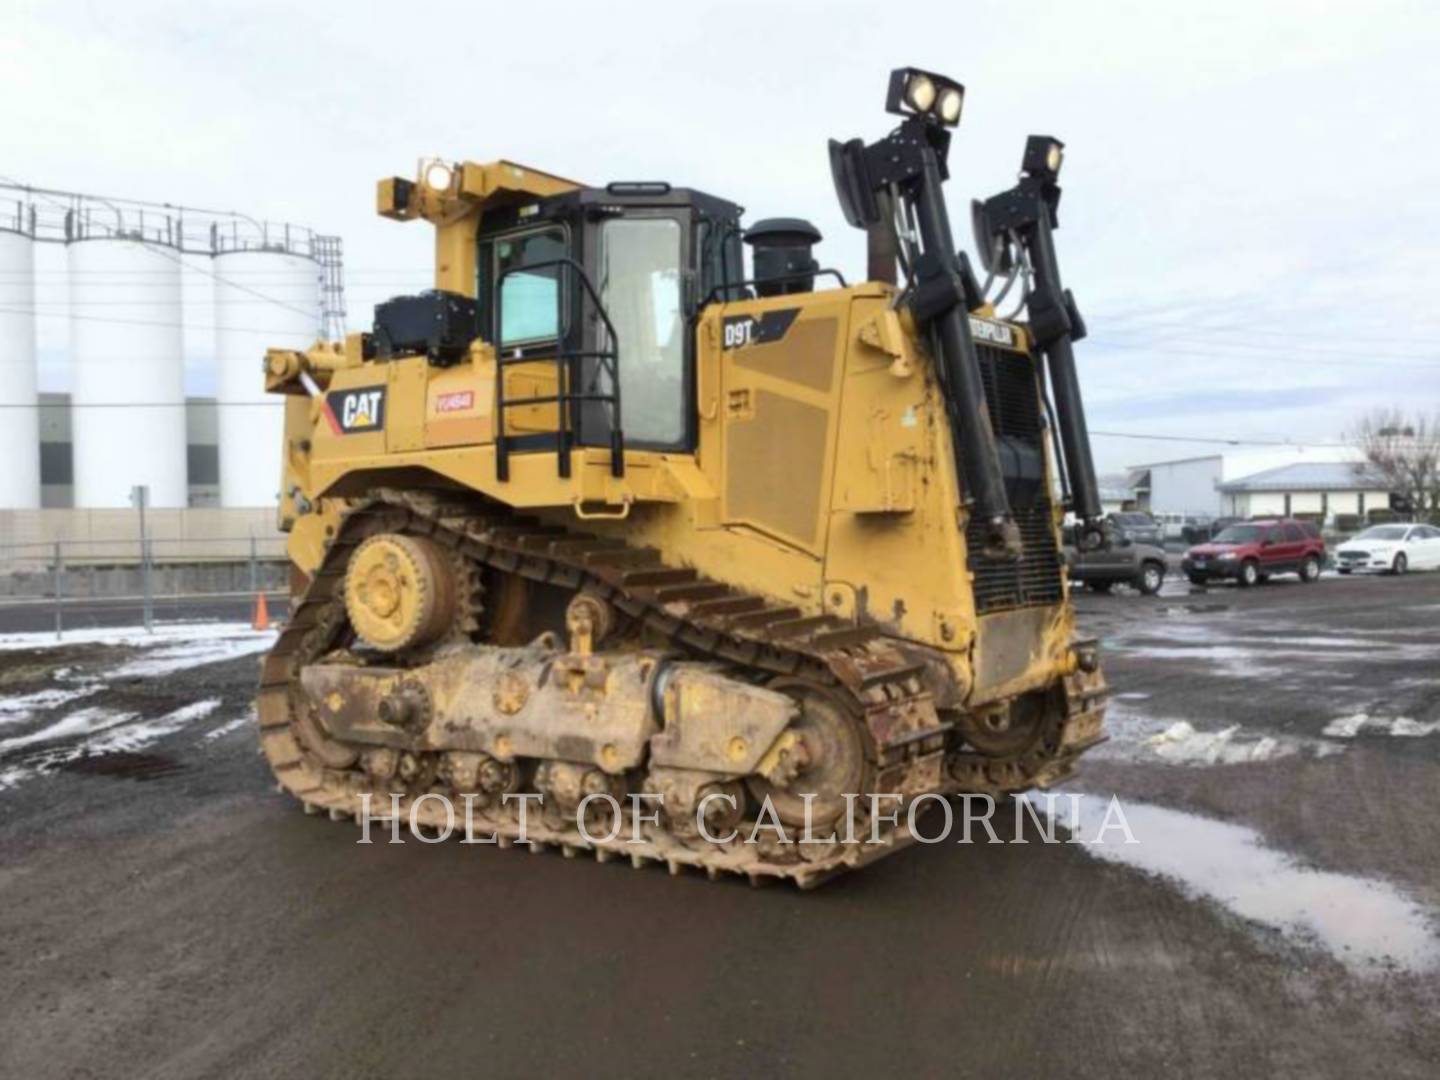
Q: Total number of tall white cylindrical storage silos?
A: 3